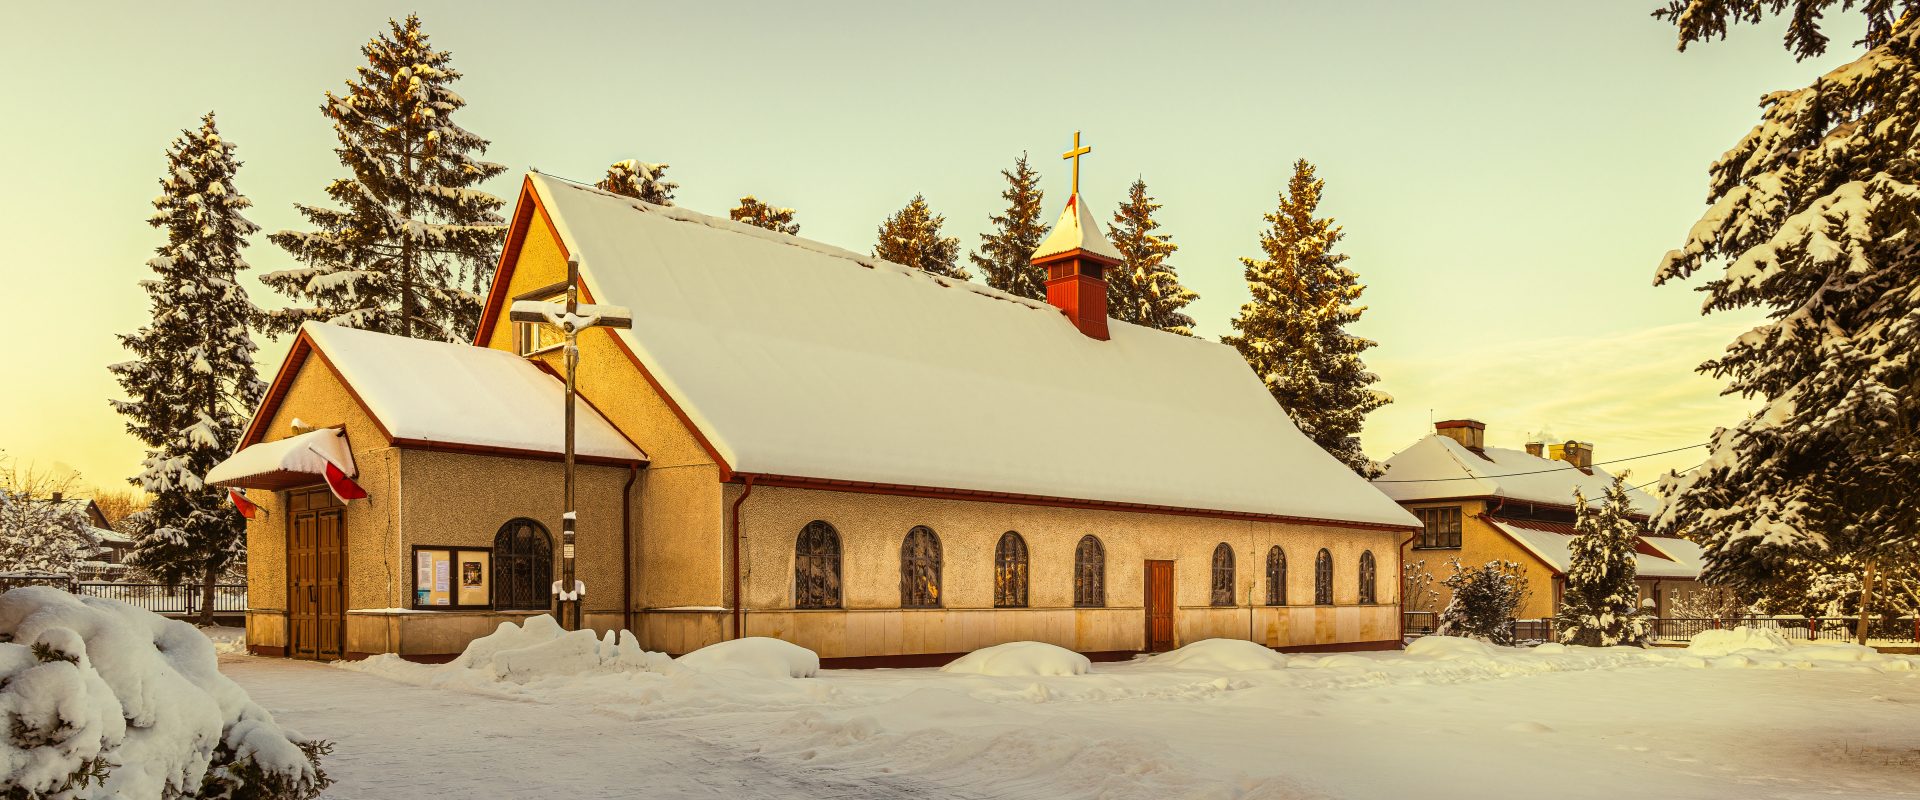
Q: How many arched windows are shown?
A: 9